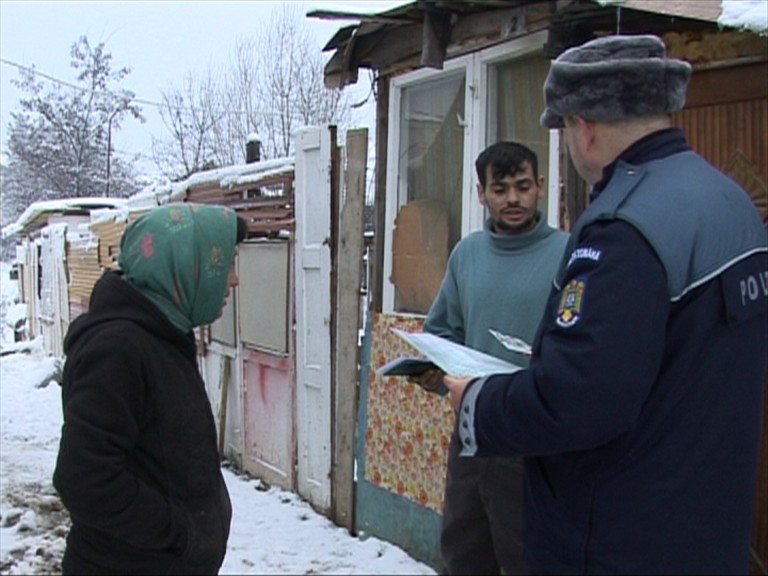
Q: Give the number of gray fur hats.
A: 1